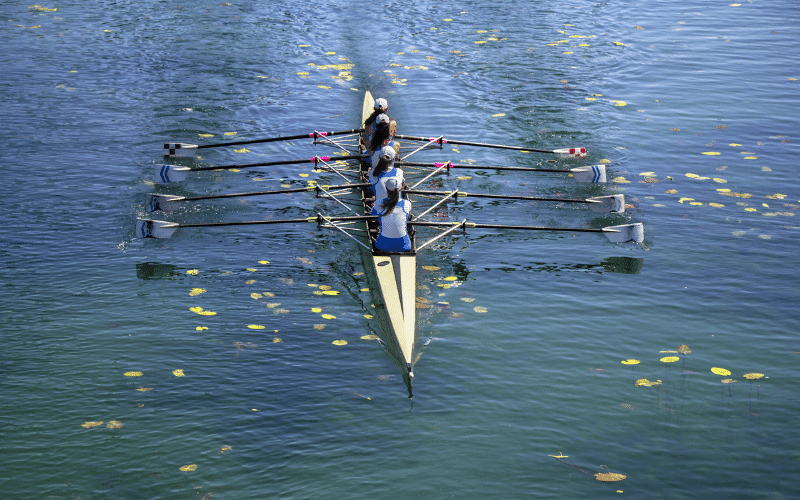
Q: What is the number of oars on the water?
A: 8